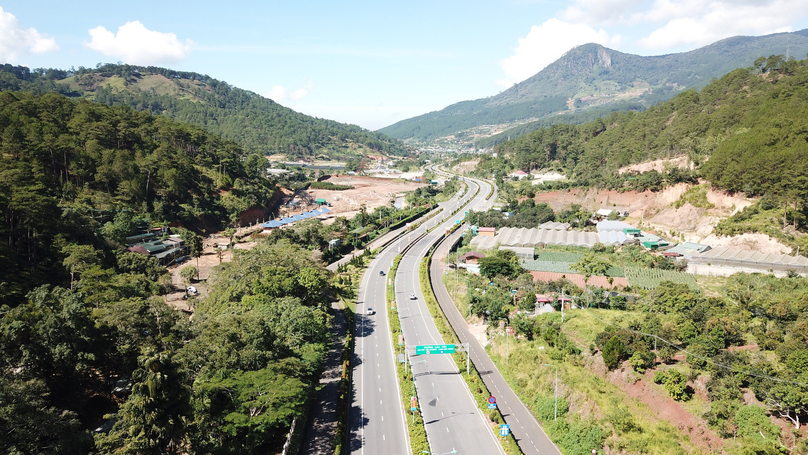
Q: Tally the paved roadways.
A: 4